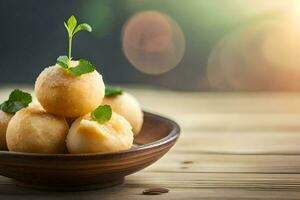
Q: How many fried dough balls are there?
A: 5